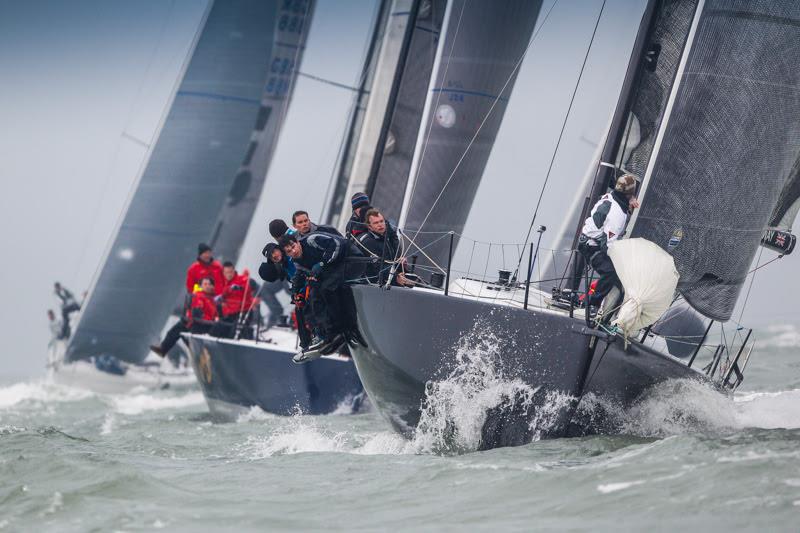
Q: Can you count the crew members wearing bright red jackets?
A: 3